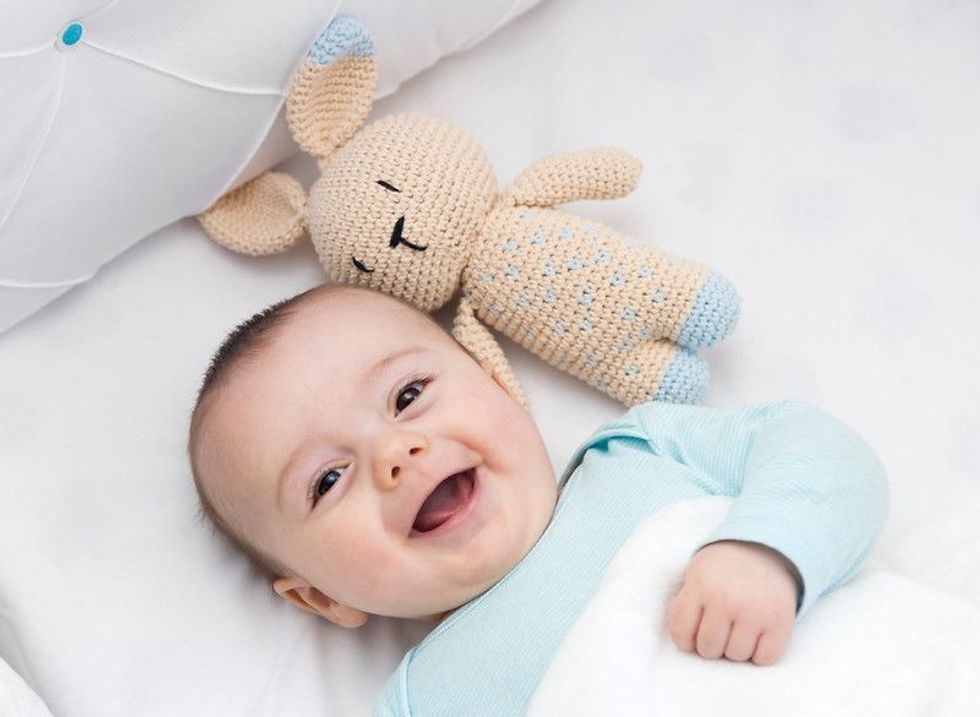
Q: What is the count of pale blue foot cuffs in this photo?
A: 2